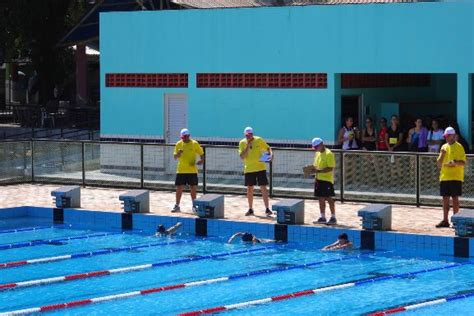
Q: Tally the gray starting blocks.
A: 6